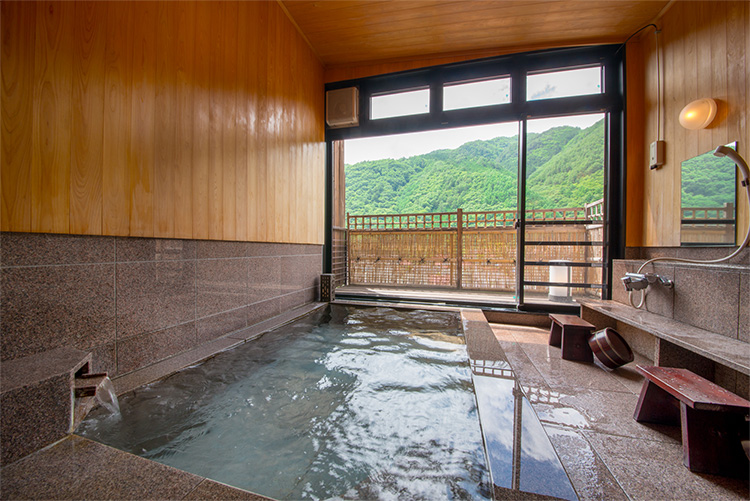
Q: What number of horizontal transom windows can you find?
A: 3